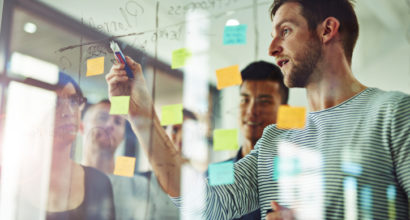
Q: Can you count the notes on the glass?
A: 10